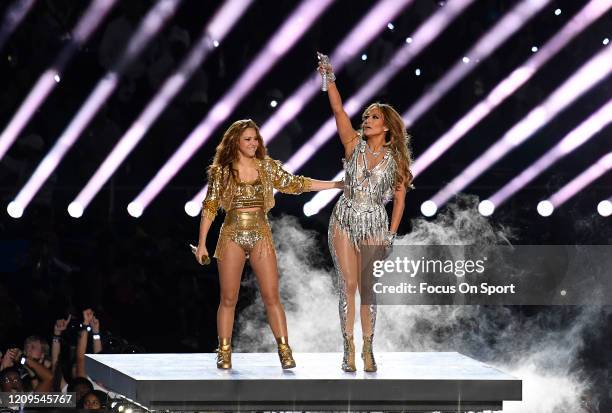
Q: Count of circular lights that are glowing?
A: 9